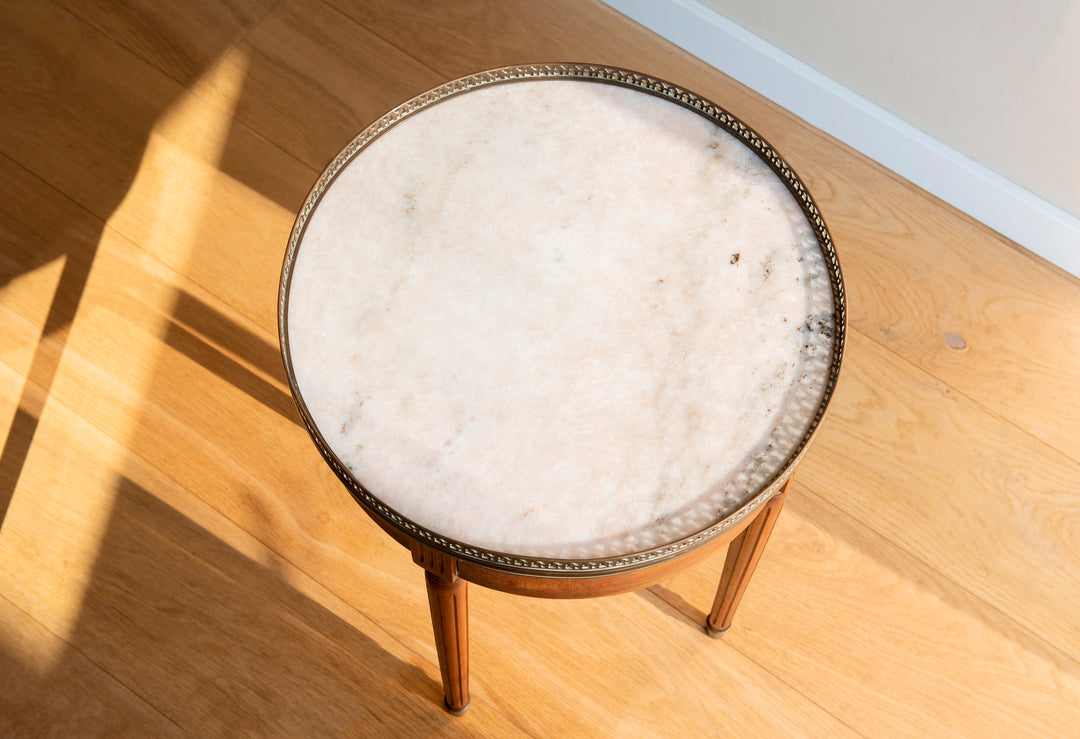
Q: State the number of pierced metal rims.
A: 1